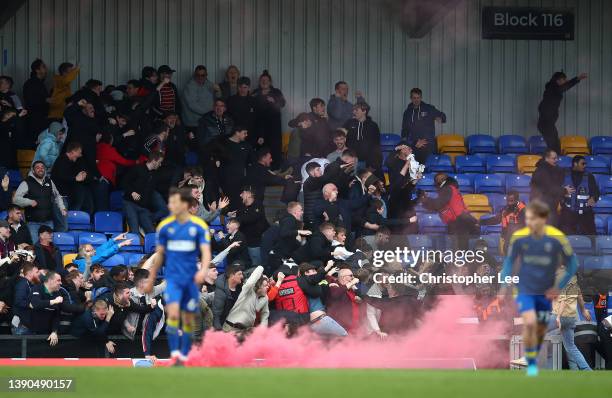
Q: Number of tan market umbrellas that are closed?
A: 0